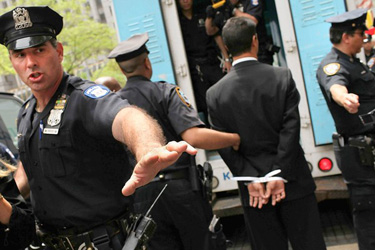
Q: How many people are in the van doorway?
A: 2